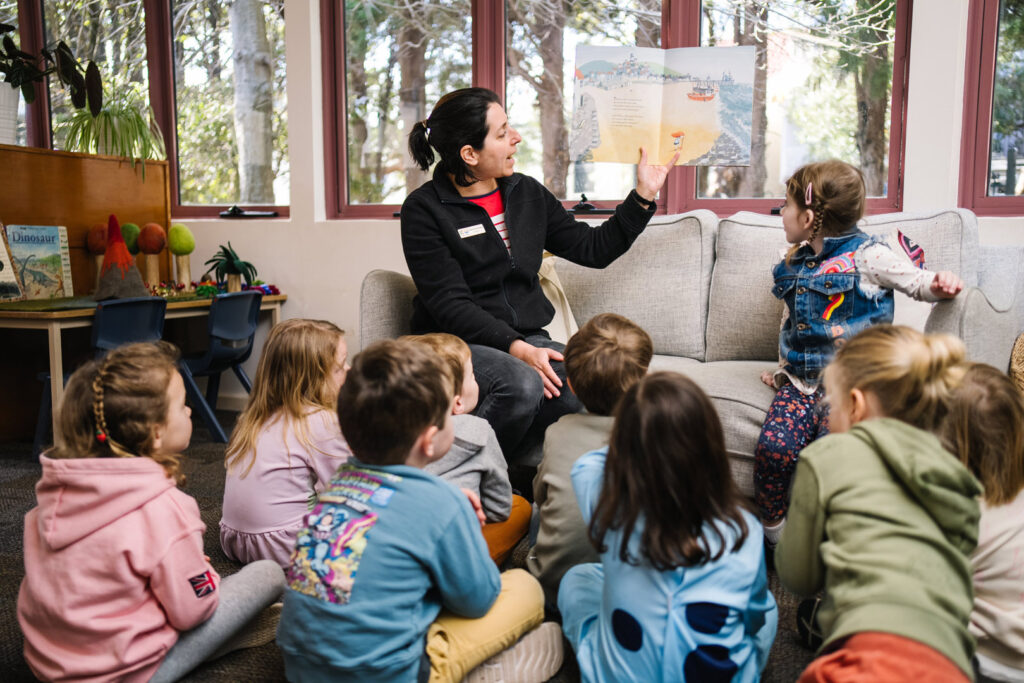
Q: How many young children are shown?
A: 9